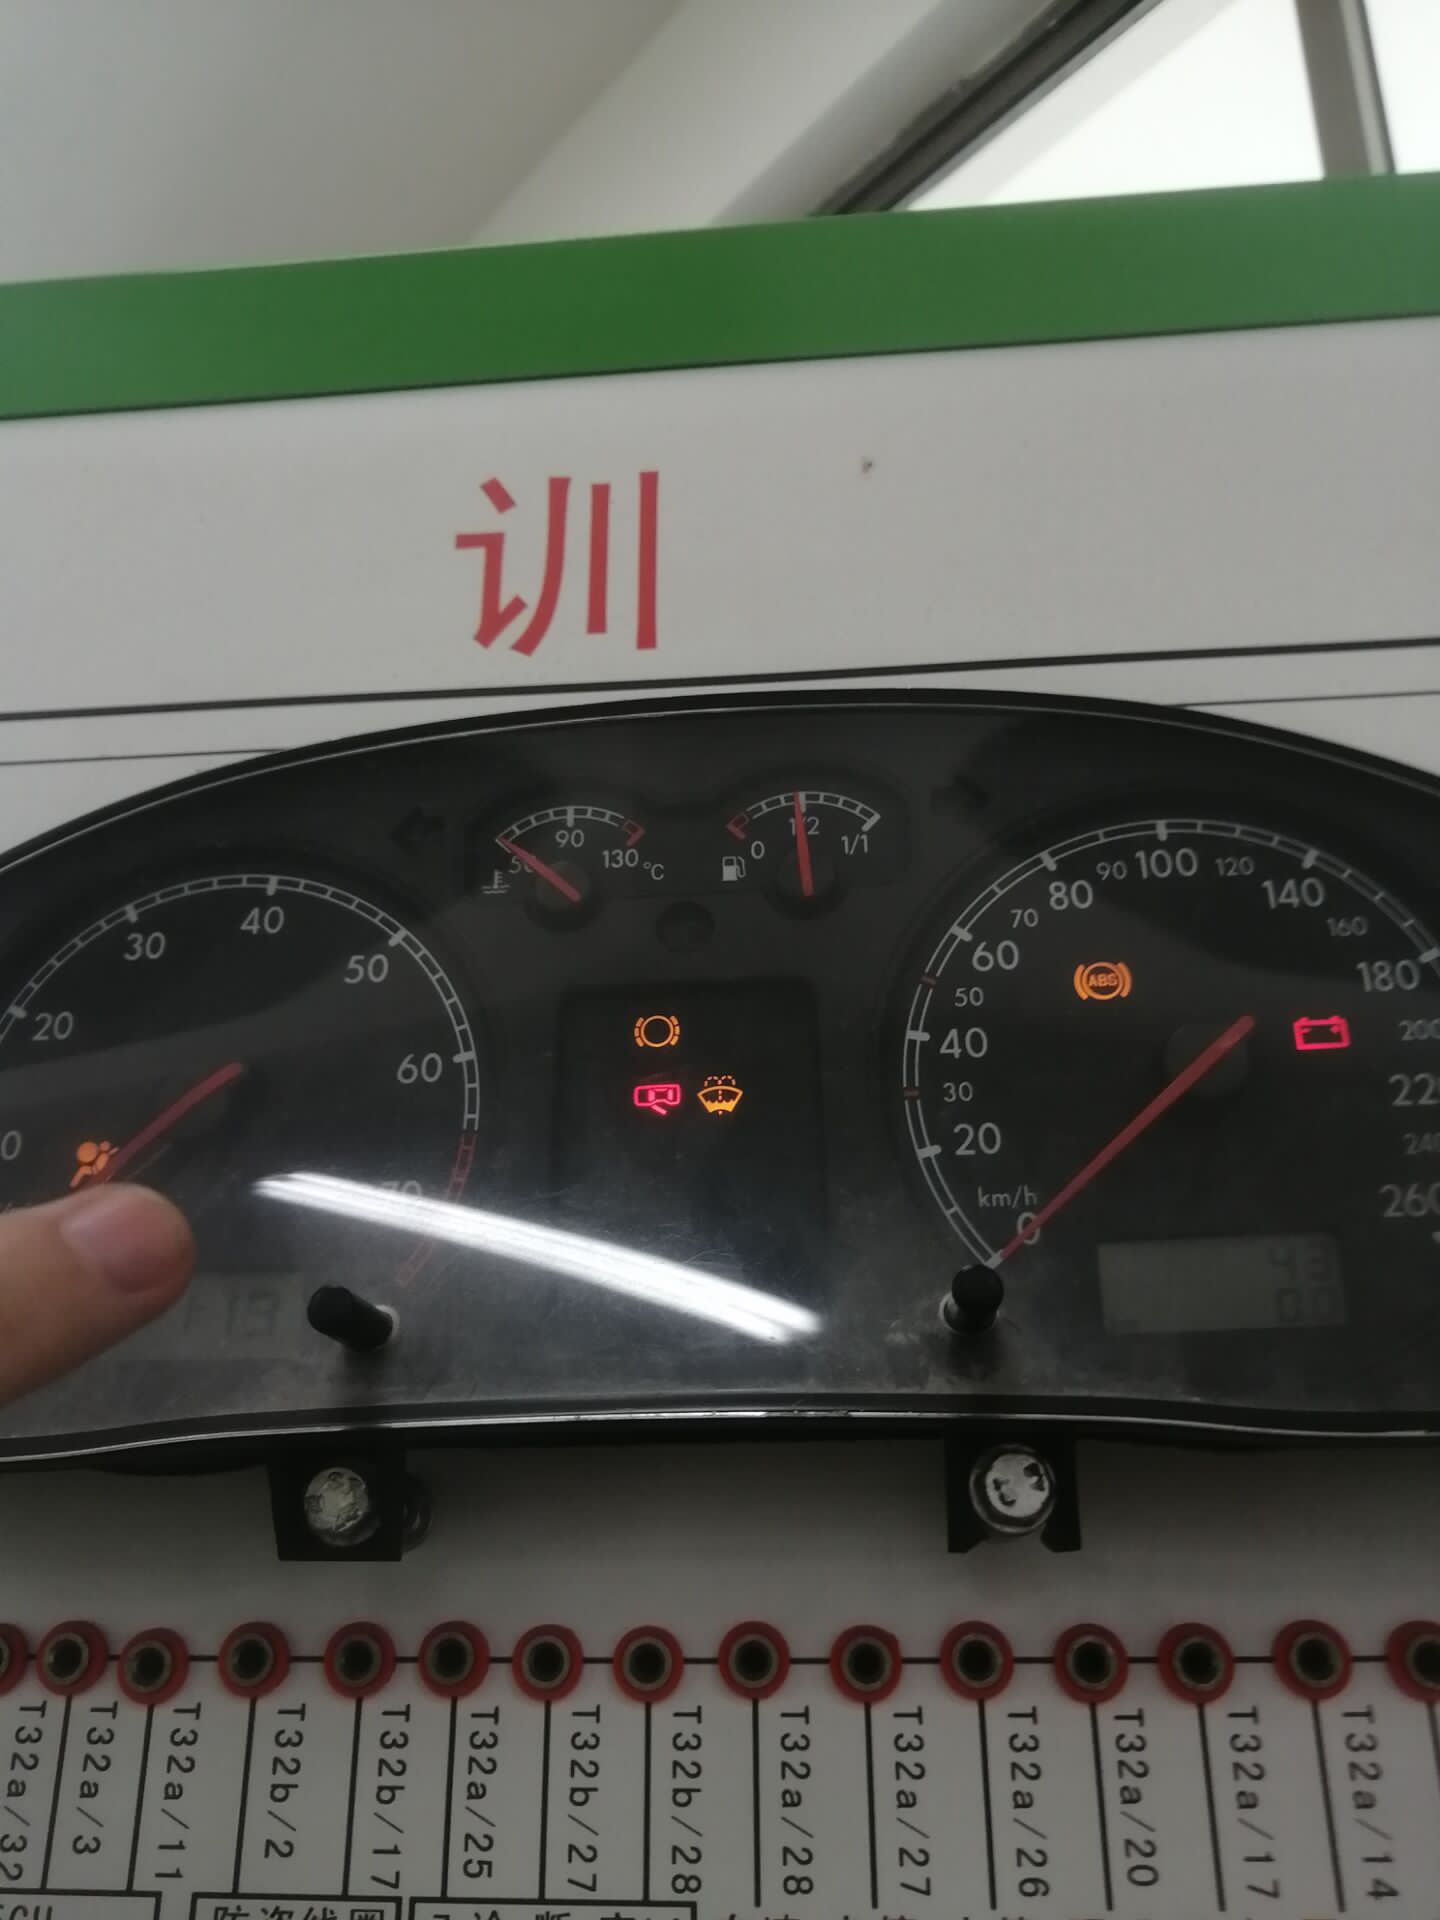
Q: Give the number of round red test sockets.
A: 15